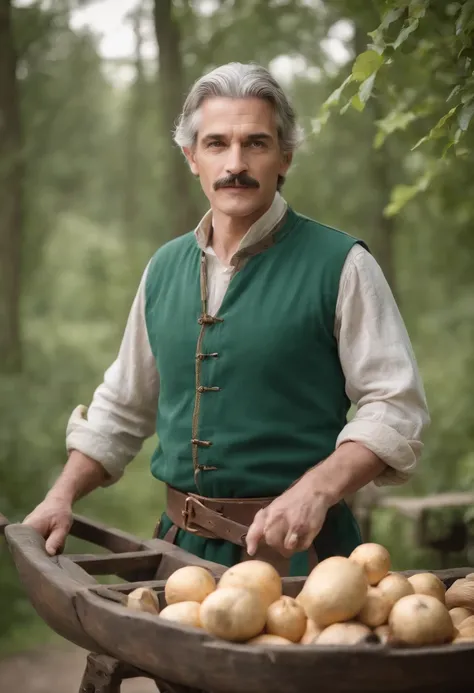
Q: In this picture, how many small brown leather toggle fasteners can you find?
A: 5